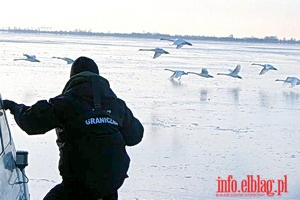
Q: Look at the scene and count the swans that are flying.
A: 9